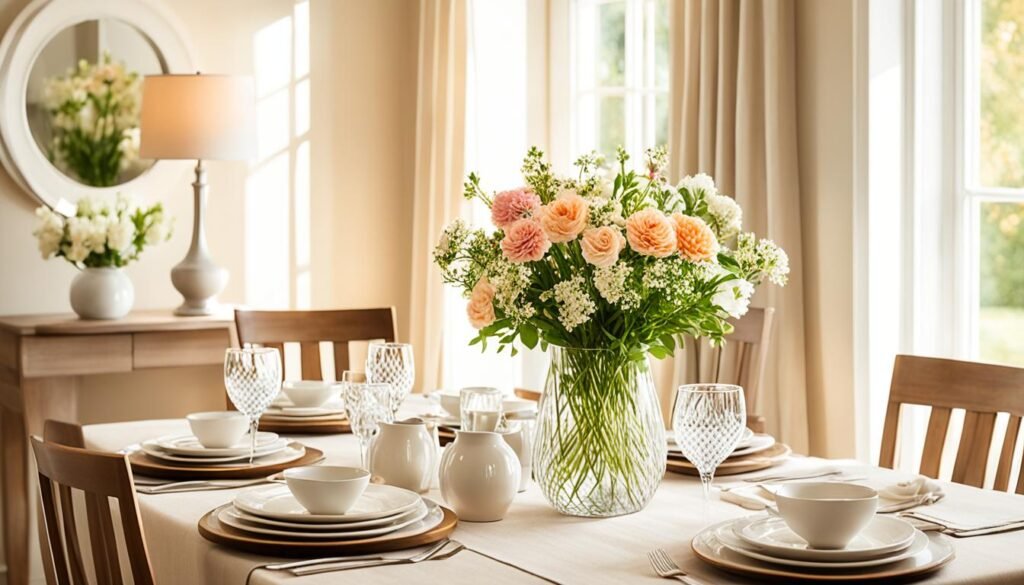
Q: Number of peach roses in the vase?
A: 5